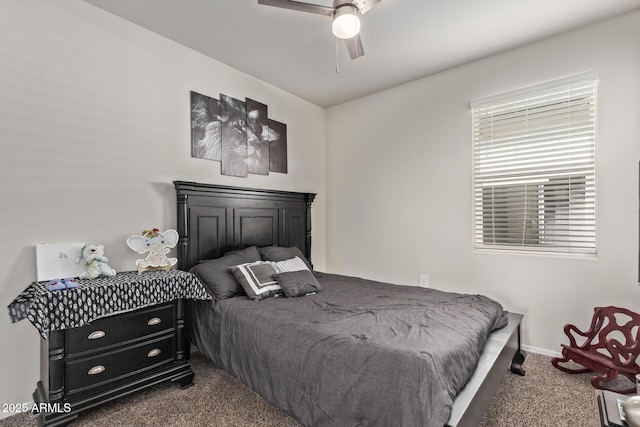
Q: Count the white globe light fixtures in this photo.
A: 1